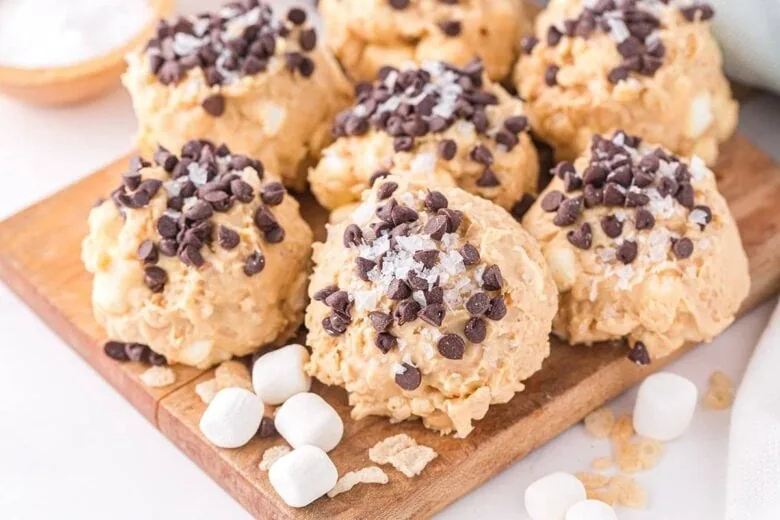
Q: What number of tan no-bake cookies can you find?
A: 7